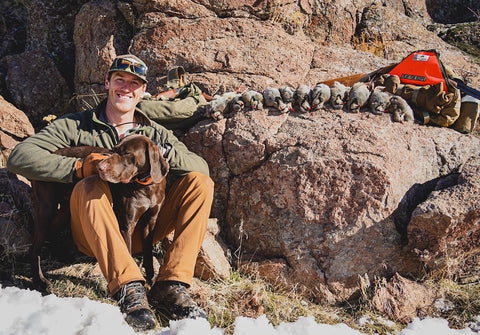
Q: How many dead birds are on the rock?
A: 11